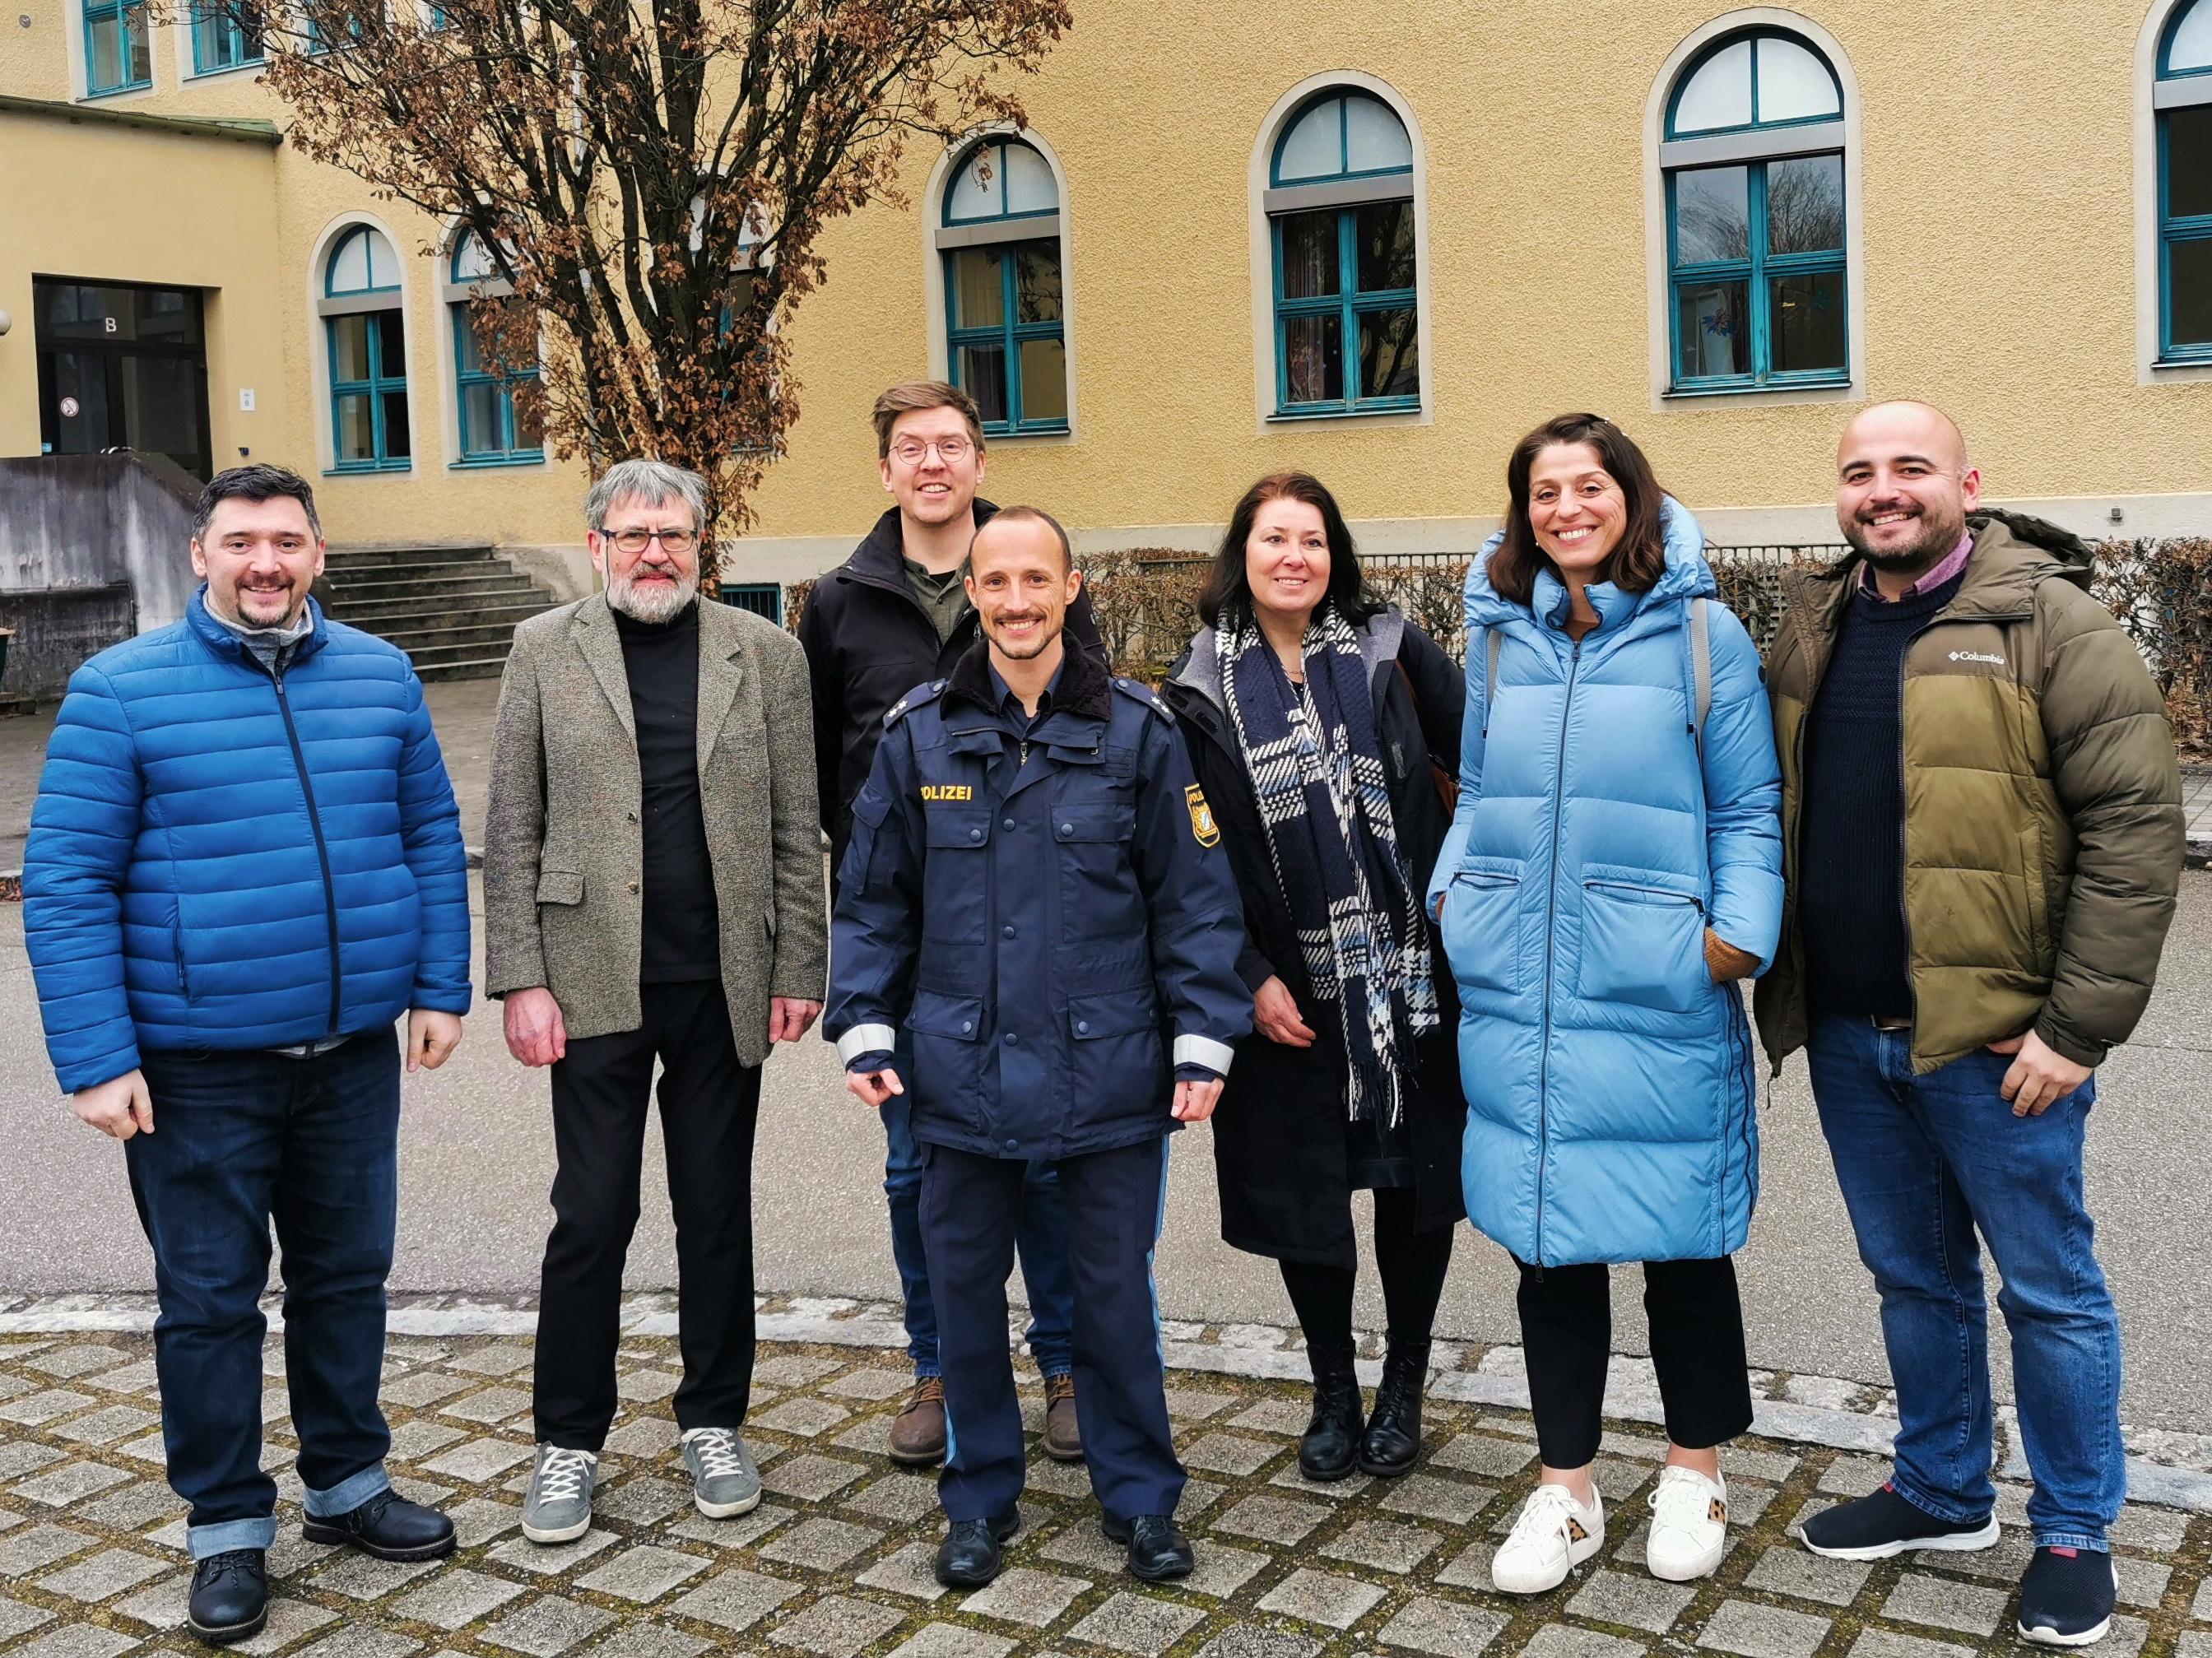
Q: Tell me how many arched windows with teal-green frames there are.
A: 7